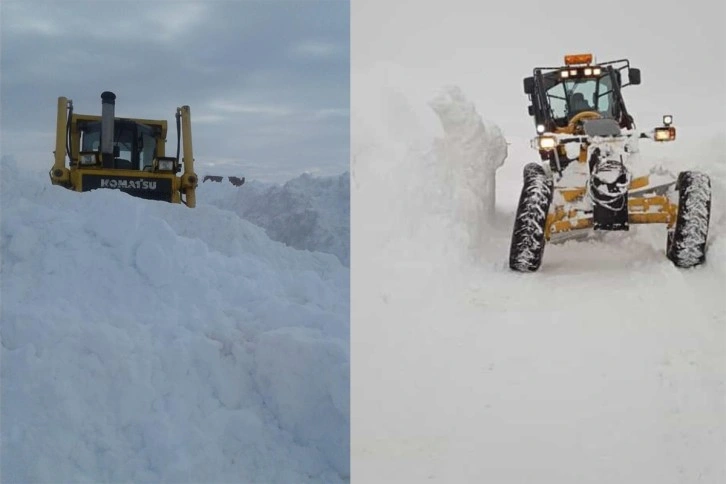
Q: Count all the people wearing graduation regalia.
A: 0